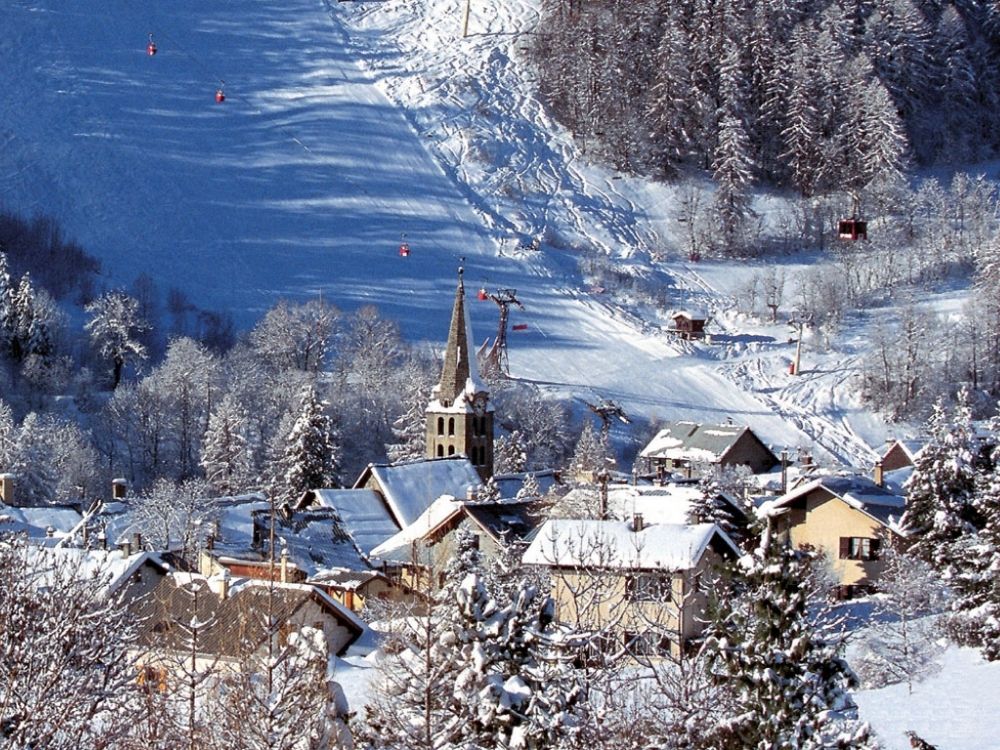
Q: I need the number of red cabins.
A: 5